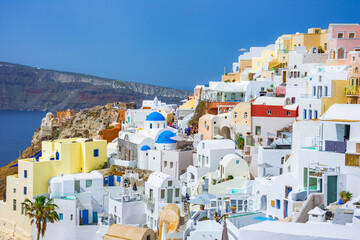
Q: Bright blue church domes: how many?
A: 3